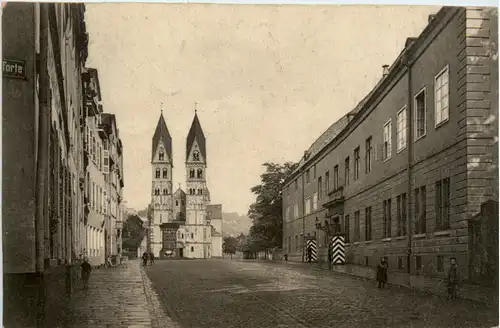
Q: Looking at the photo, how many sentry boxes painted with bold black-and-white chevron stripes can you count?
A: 2